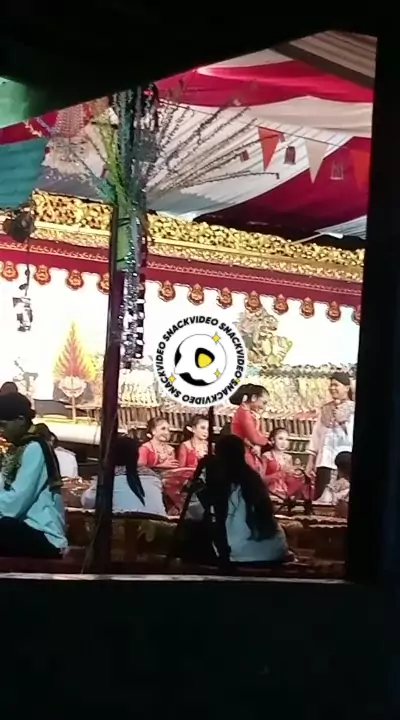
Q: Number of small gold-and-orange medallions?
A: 12